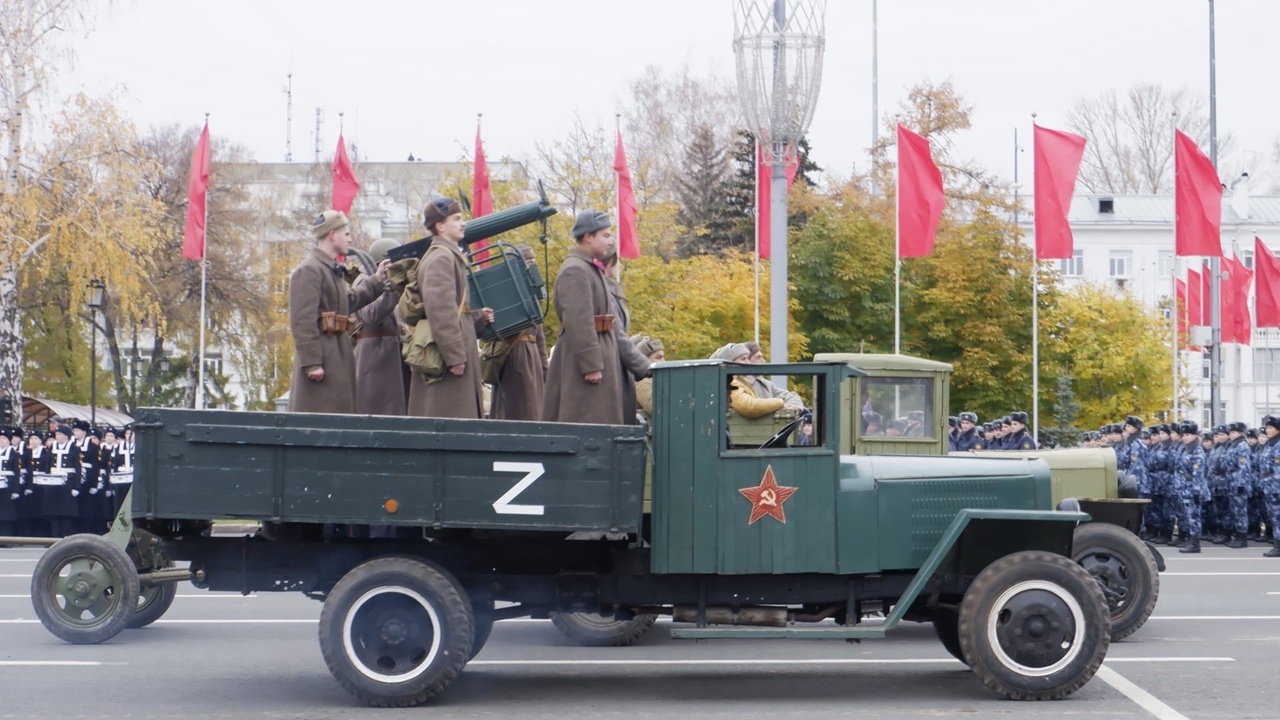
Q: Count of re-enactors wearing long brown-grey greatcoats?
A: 6